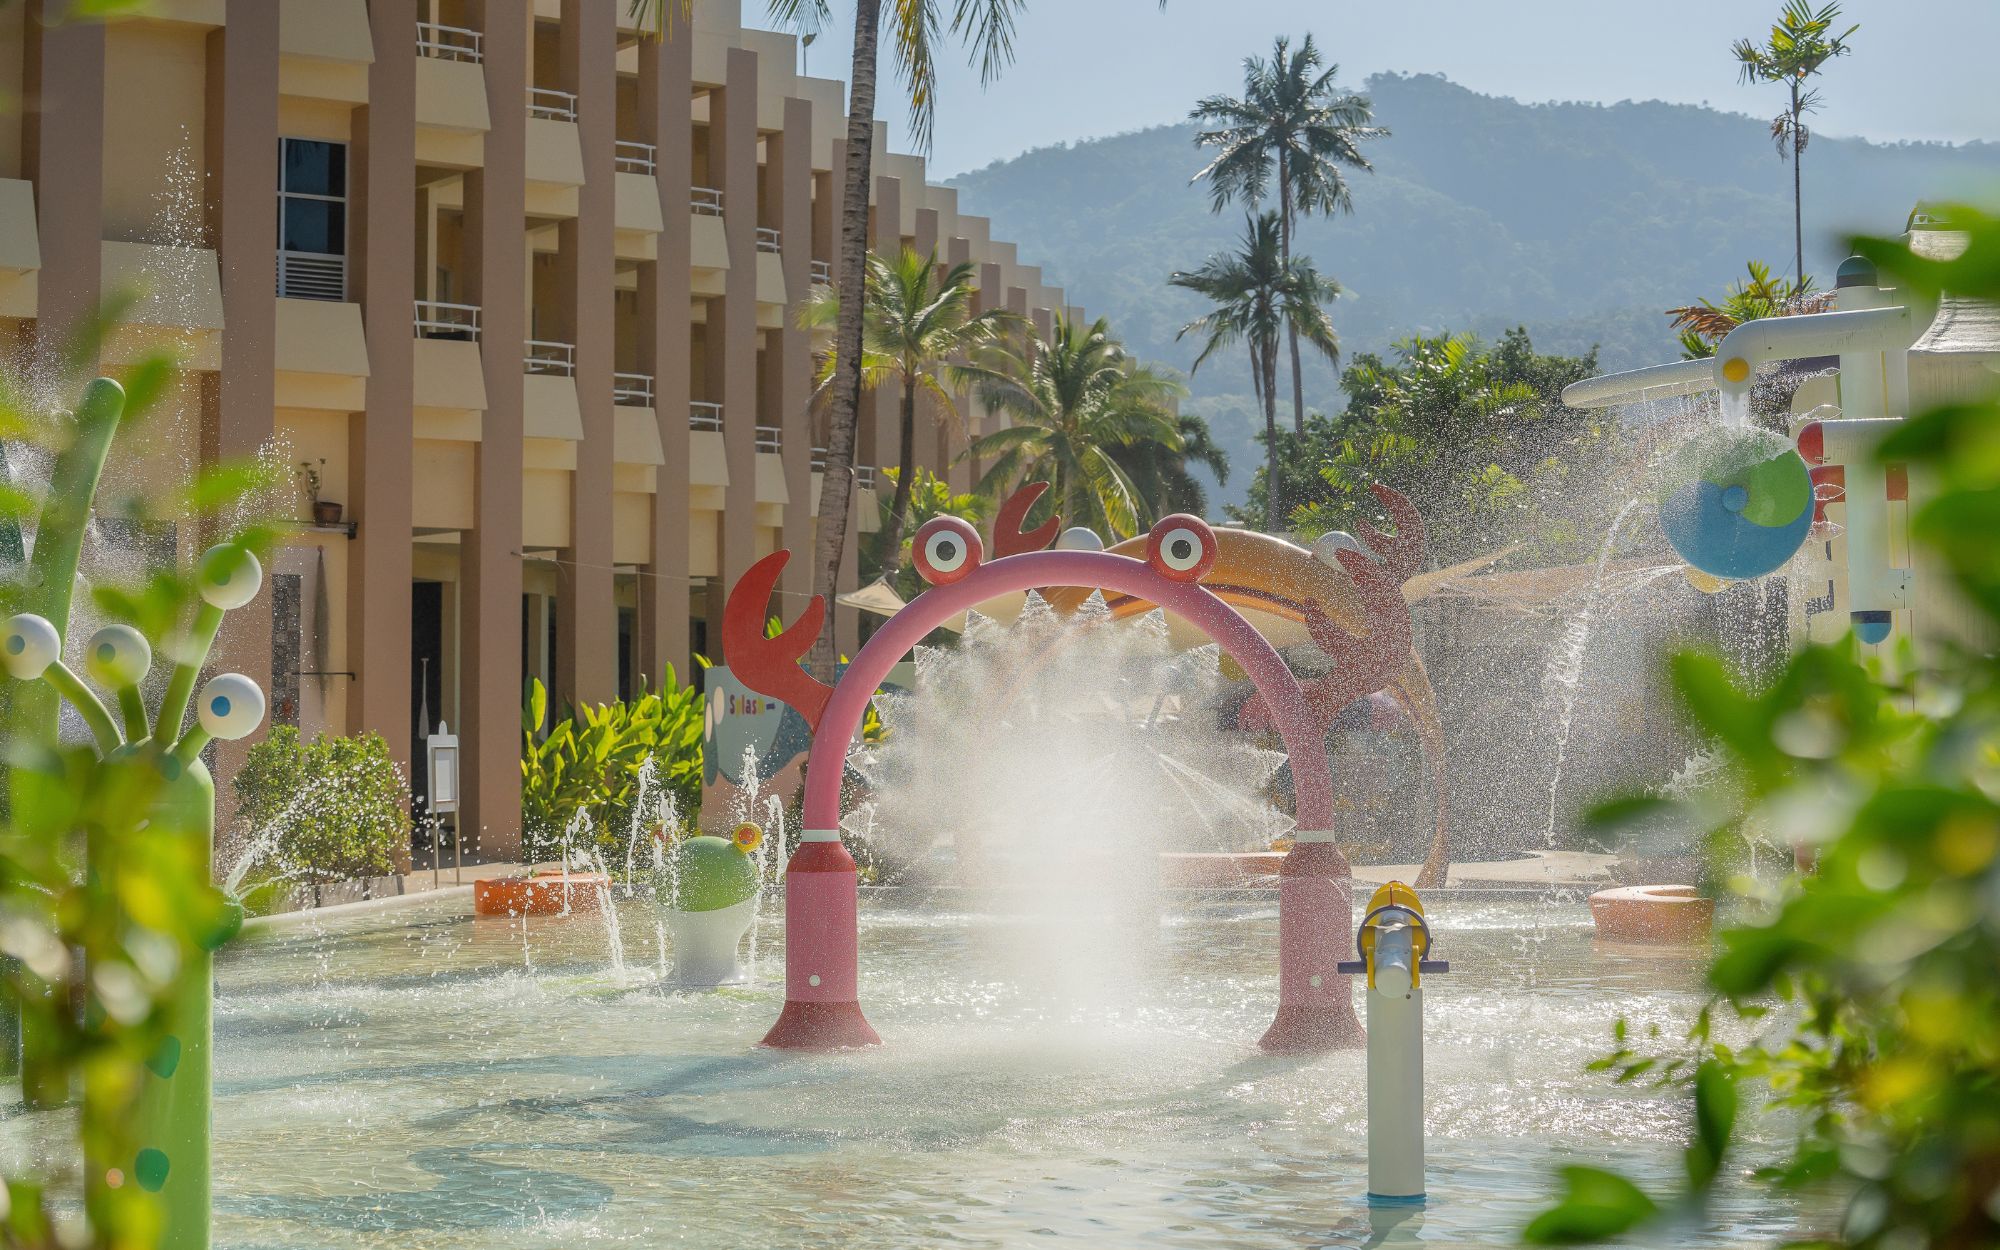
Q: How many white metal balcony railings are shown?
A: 13